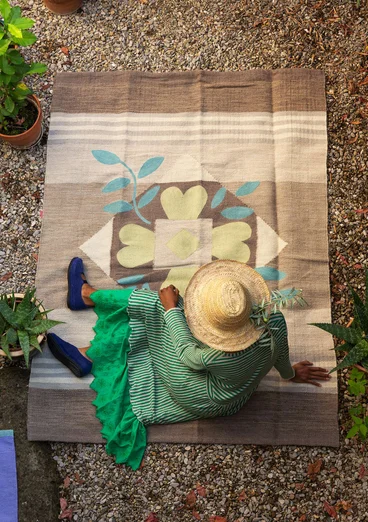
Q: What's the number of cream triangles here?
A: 3